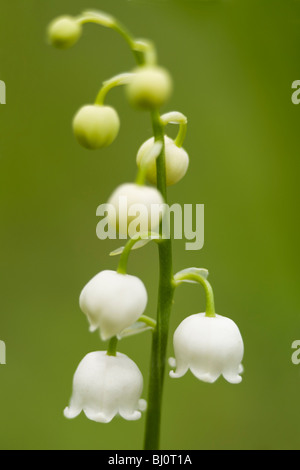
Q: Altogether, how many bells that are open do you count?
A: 3